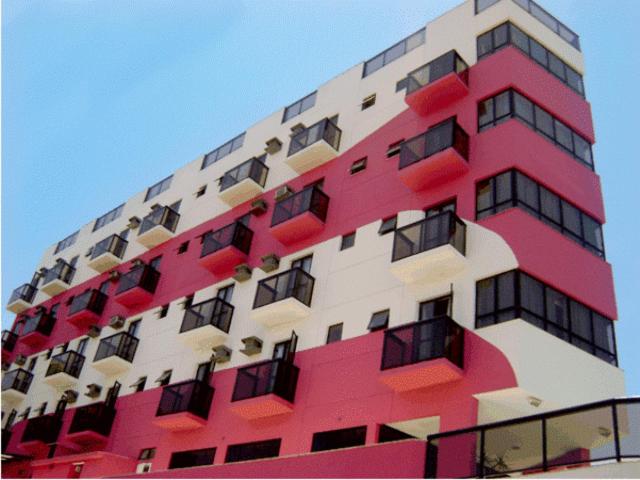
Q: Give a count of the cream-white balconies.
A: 12